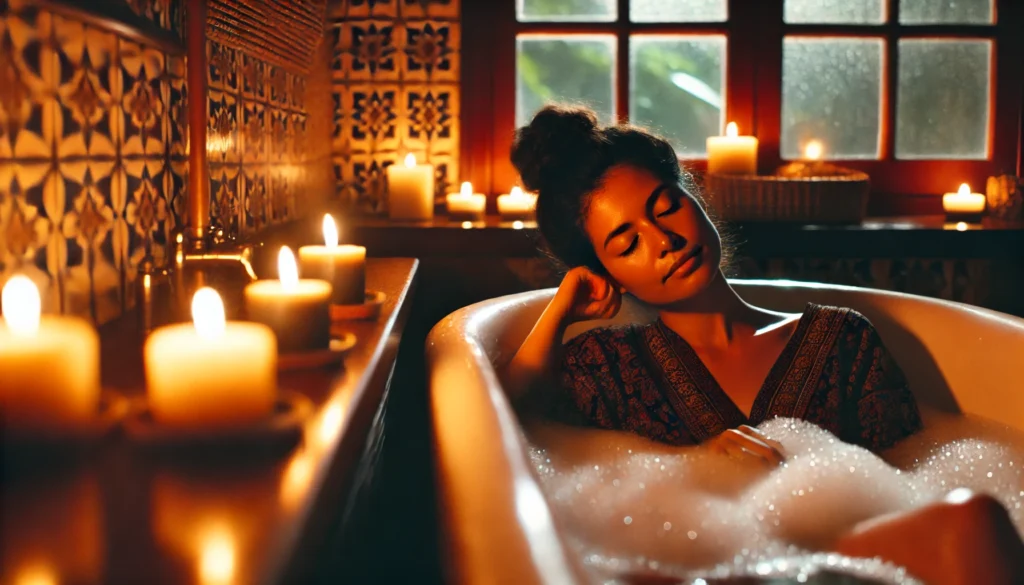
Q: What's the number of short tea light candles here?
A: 3